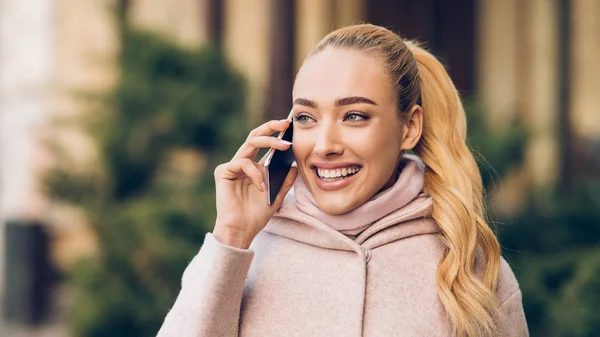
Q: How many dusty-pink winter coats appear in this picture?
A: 1